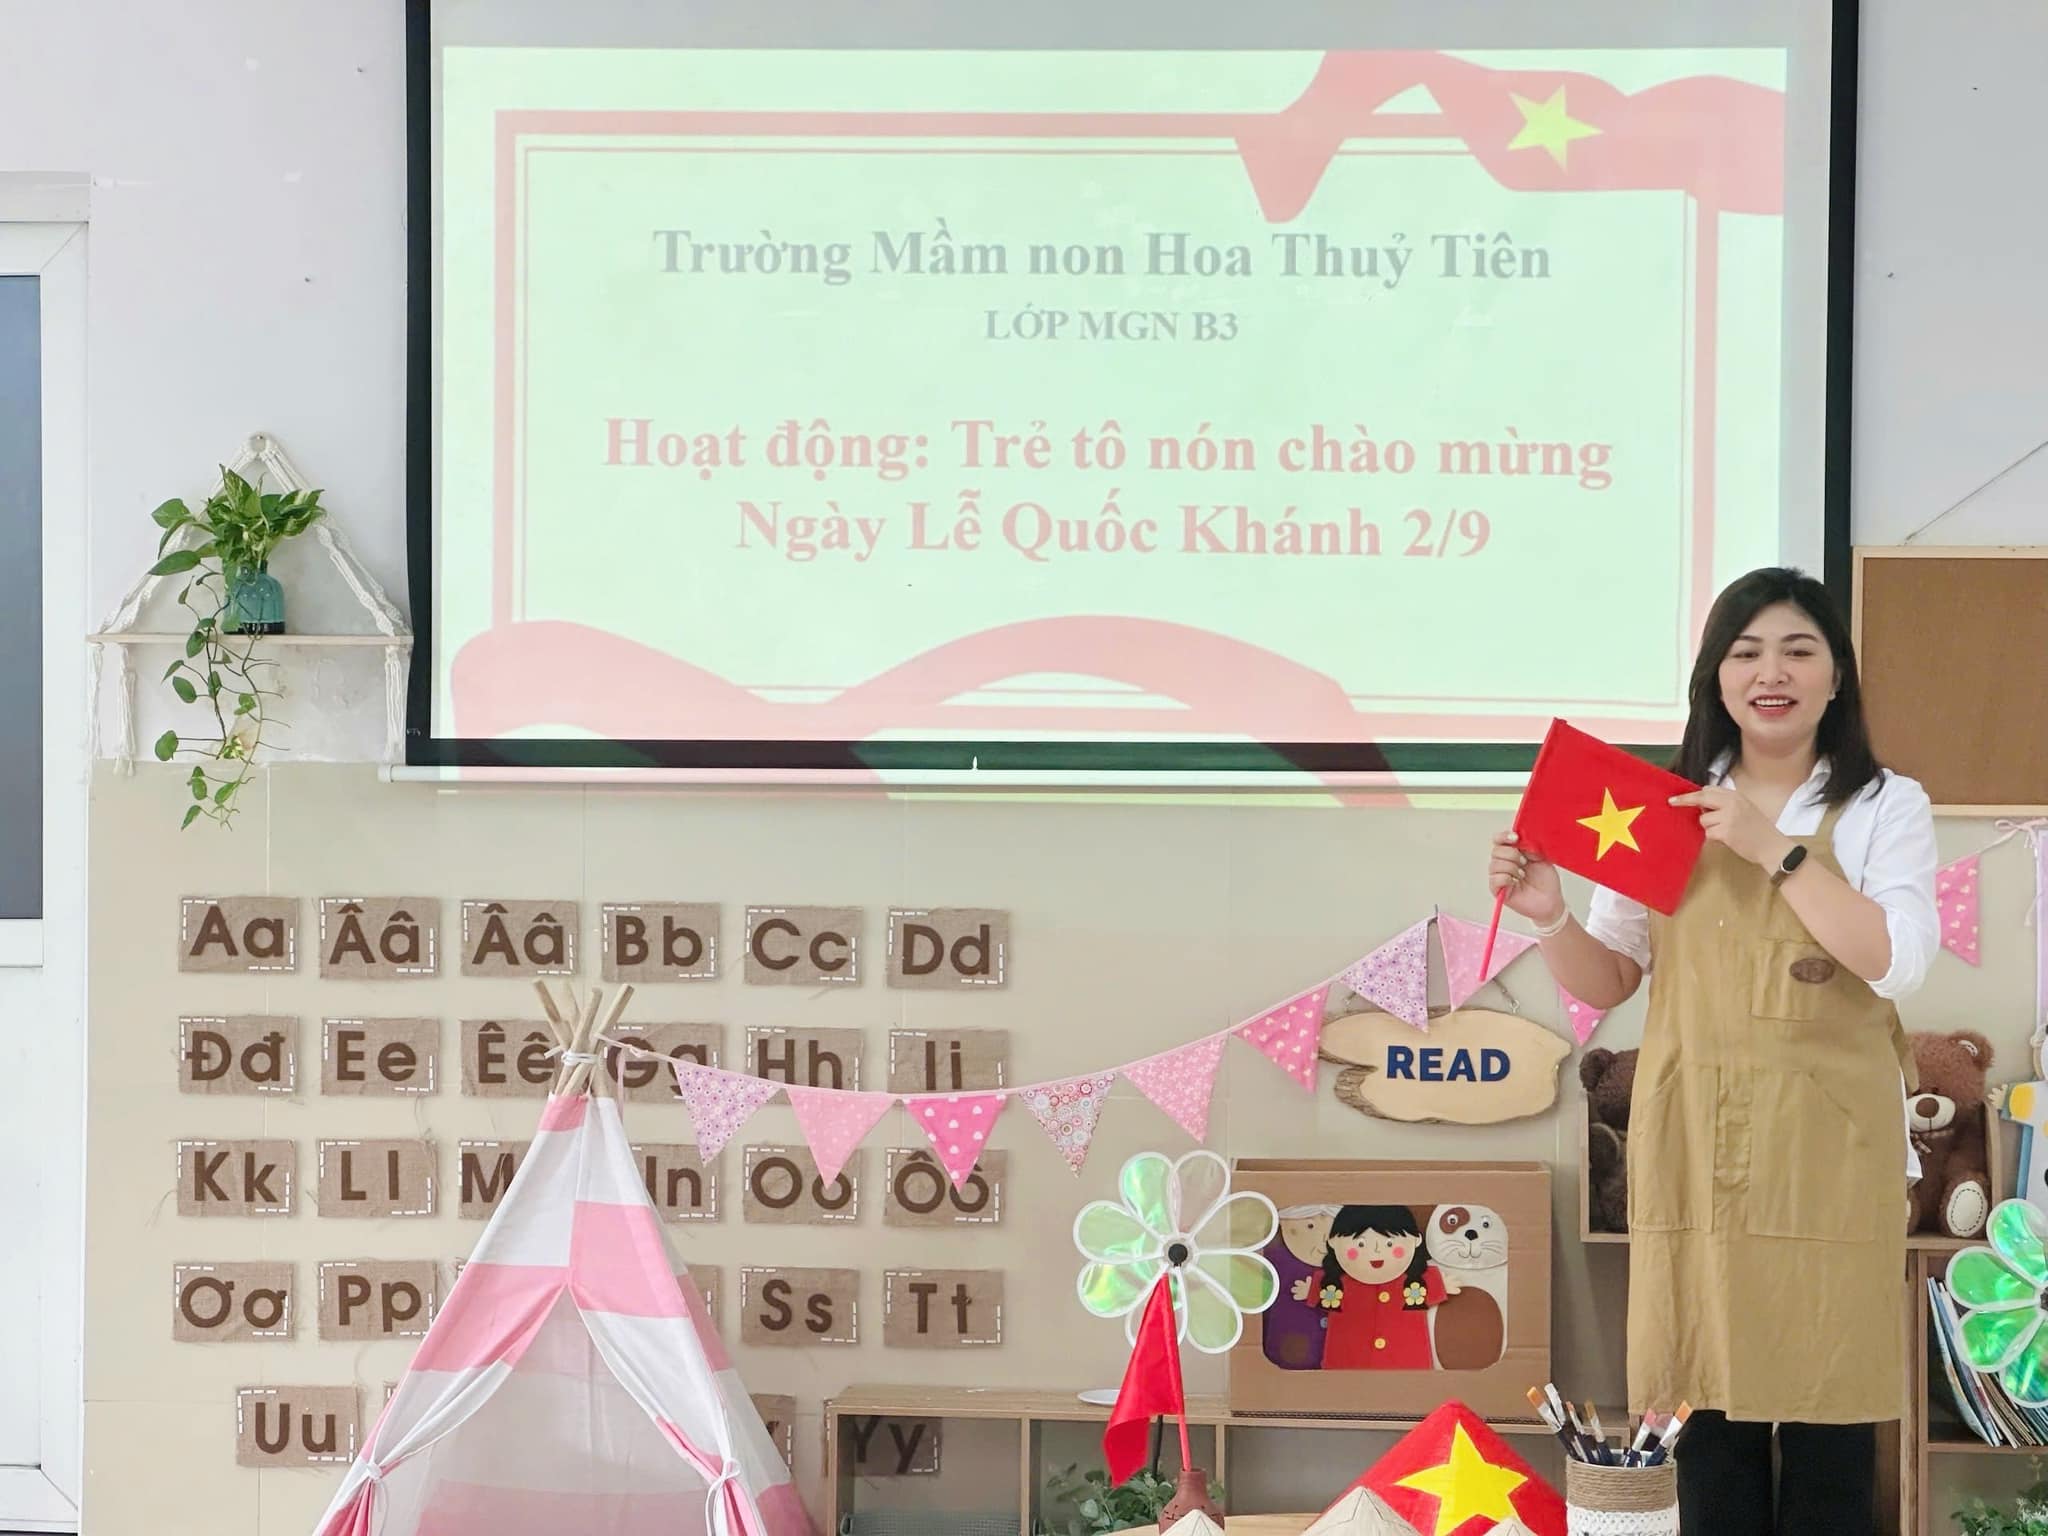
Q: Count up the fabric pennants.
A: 10